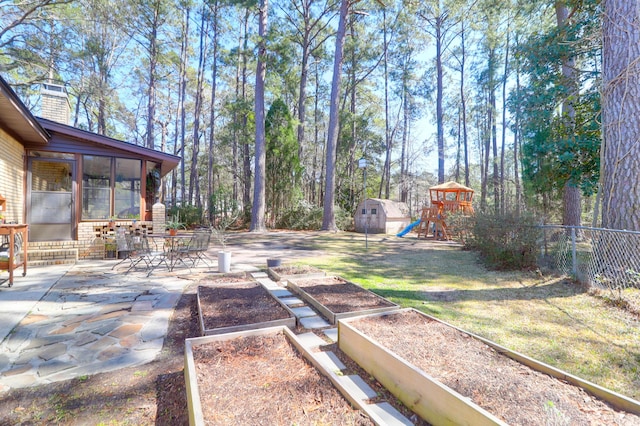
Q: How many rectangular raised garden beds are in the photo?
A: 5